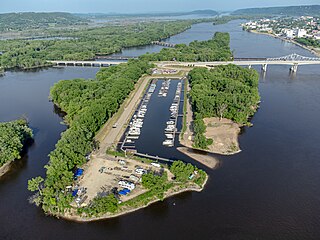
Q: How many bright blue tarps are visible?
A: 3